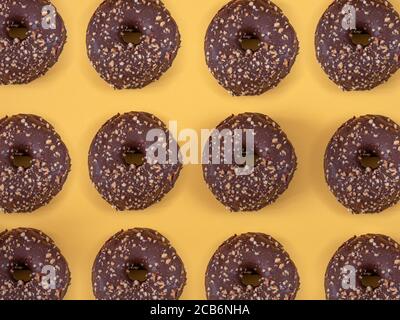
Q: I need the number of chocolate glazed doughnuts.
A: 12